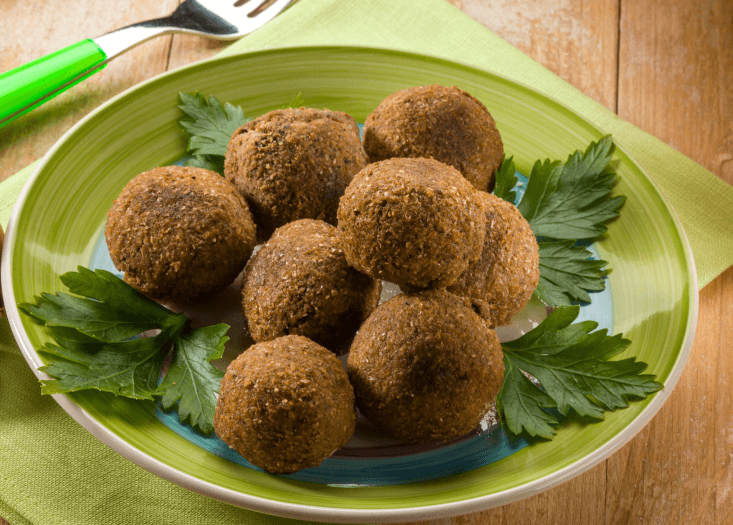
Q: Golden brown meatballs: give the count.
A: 8